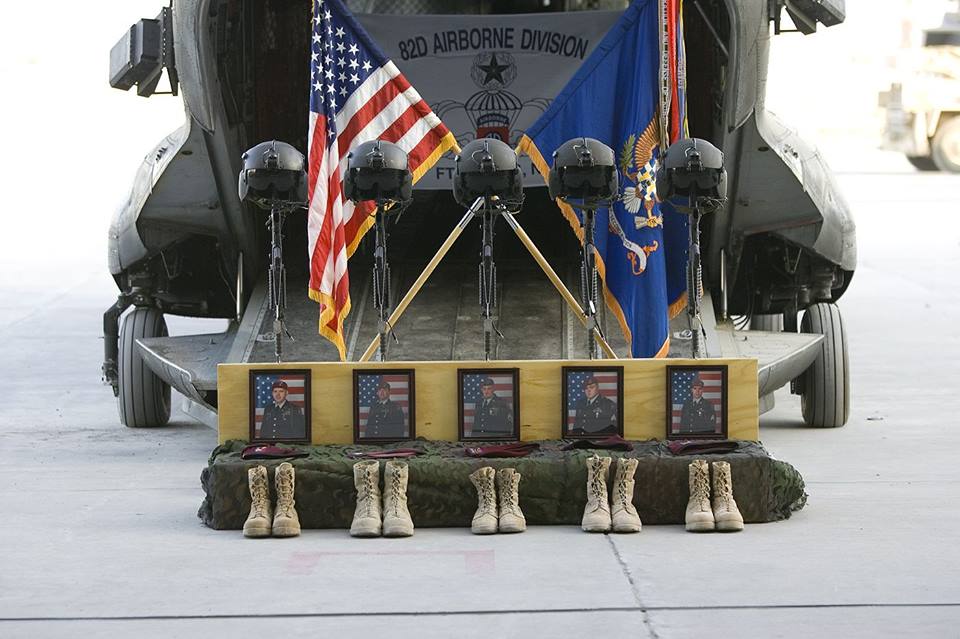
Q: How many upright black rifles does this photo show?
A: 5